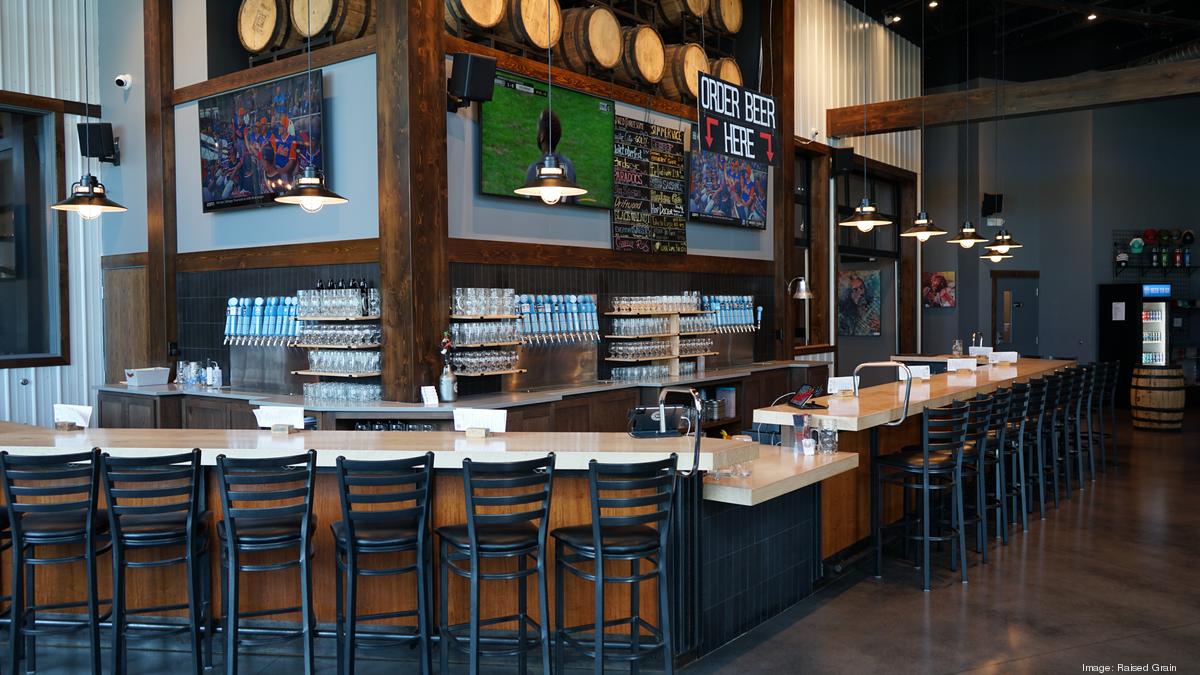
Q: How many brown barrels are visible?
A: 11